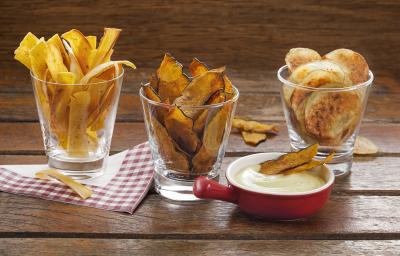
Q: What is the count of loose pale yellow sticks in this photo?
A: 1